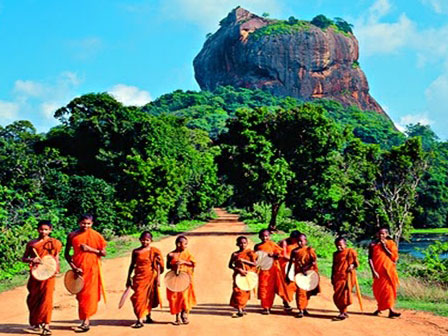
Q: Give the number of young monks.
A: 10